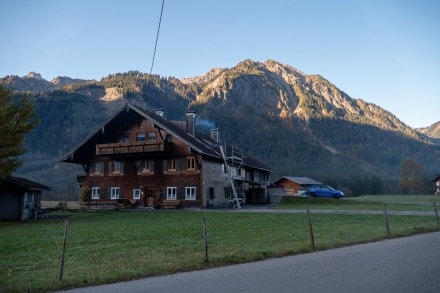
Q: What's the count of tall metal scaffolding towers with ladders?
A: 1